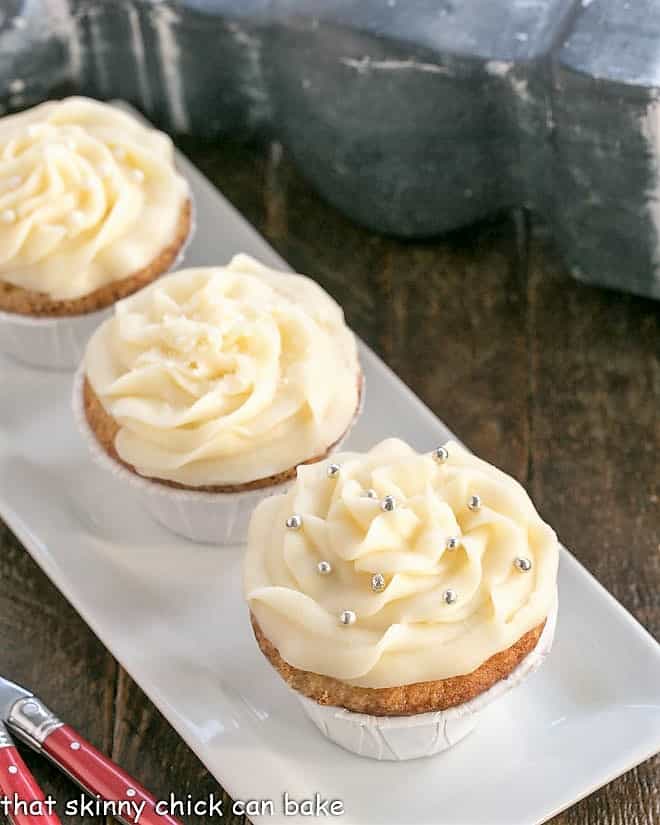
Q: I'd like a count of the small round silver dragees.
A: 12